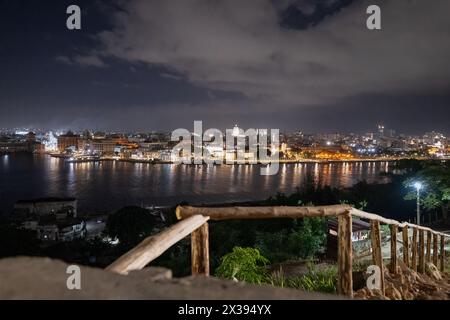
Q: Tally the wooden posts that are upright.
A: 10